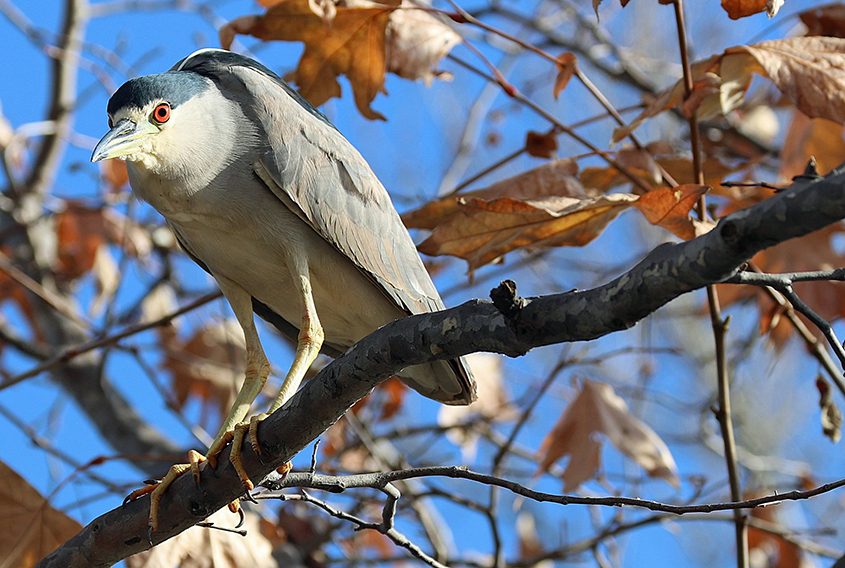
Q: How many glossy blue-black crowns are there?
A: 1